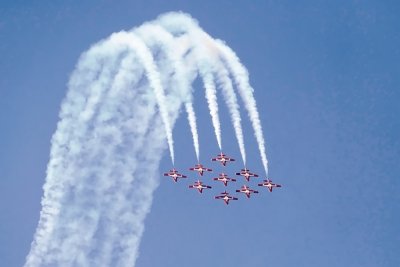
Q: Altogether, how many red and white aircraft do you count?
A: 9